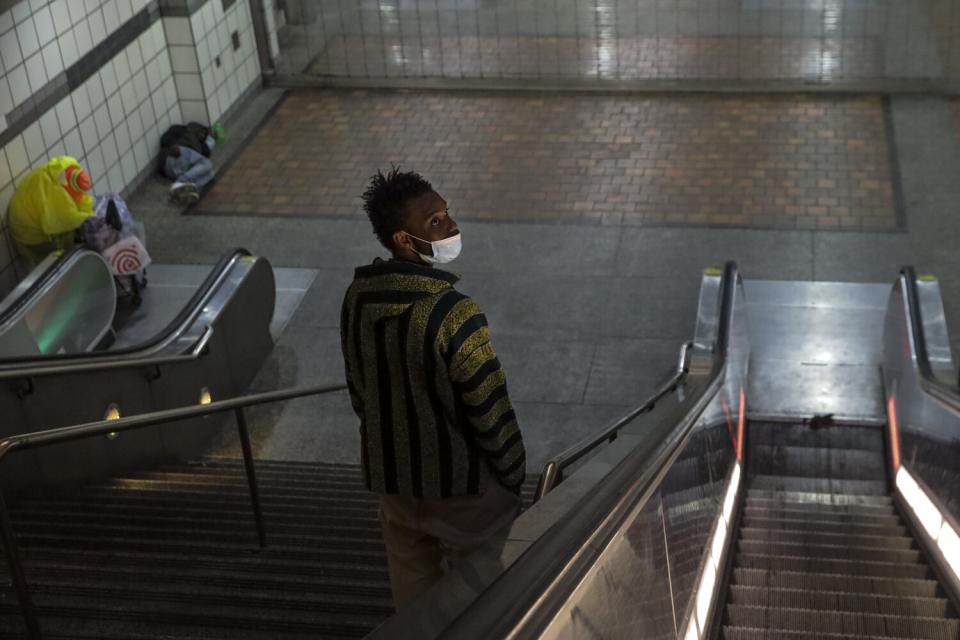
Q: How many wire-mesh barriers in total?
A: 1